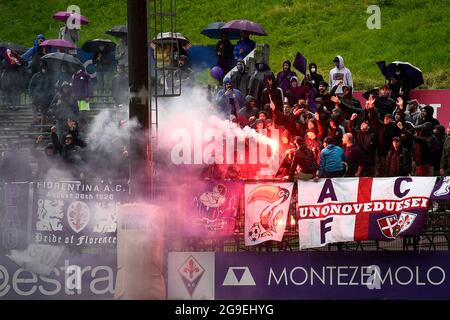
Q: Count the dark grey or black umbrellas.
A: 5